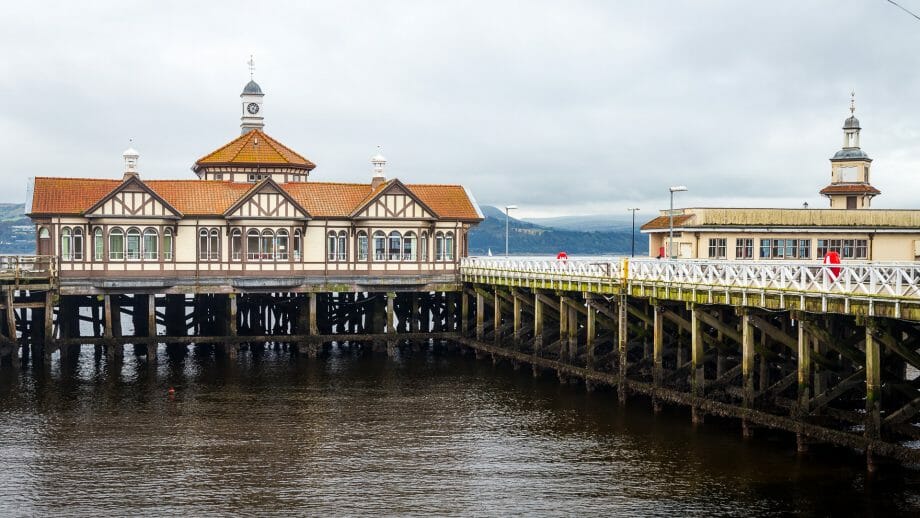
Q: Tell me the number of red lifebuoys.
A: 2